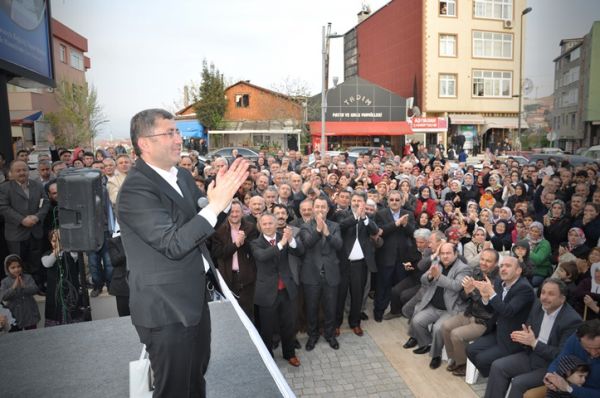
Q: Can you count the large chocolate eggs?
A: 0